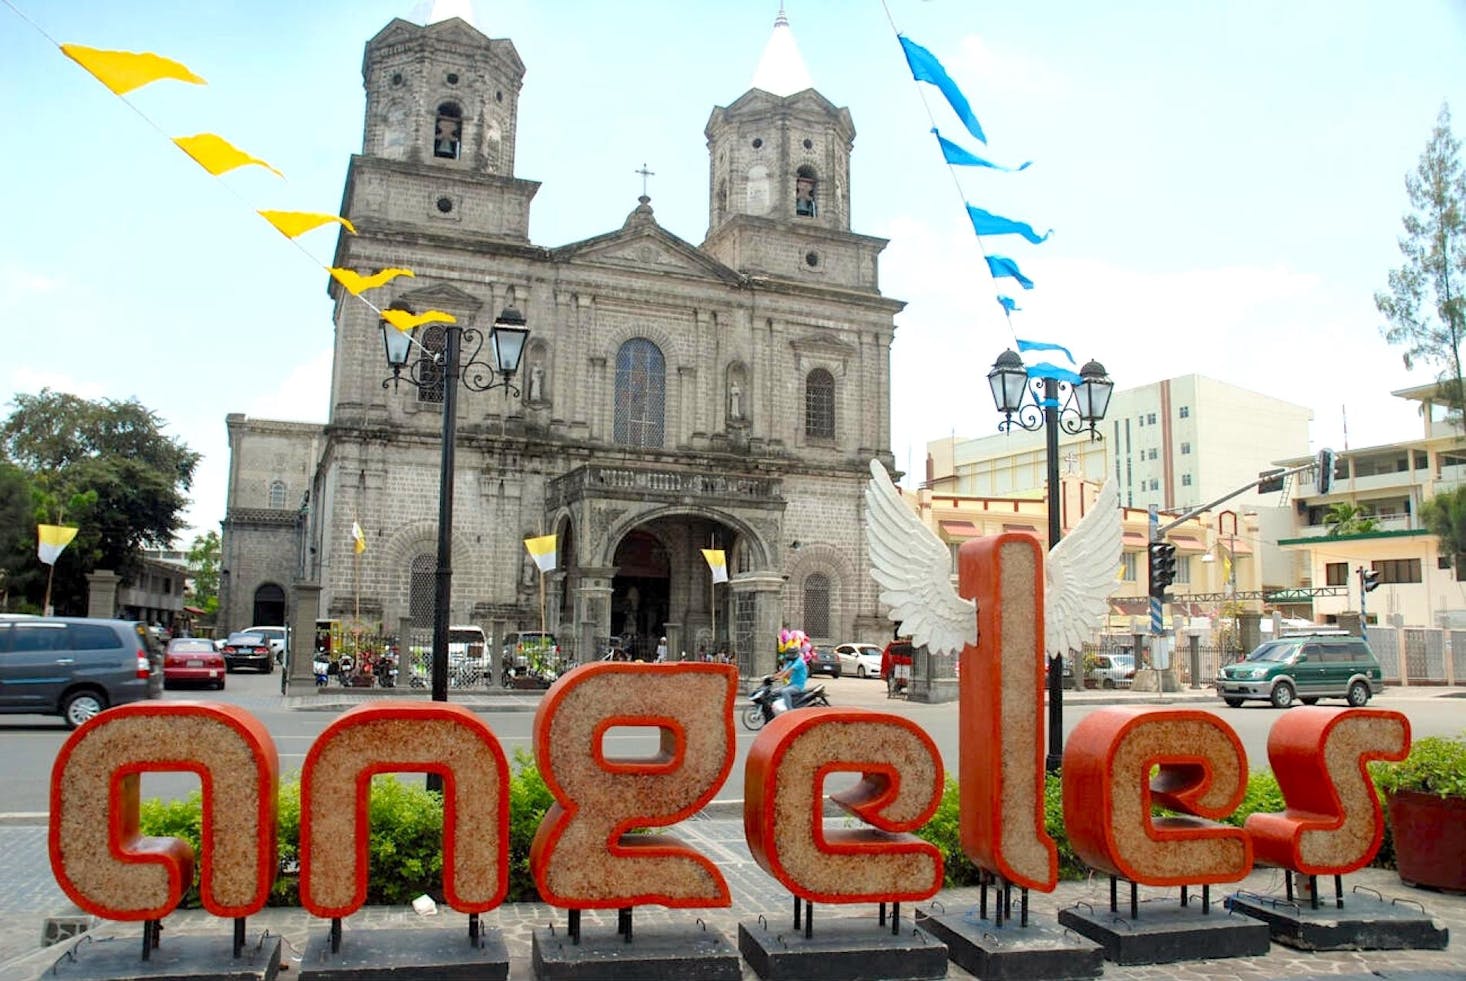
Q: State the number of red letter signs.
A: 7